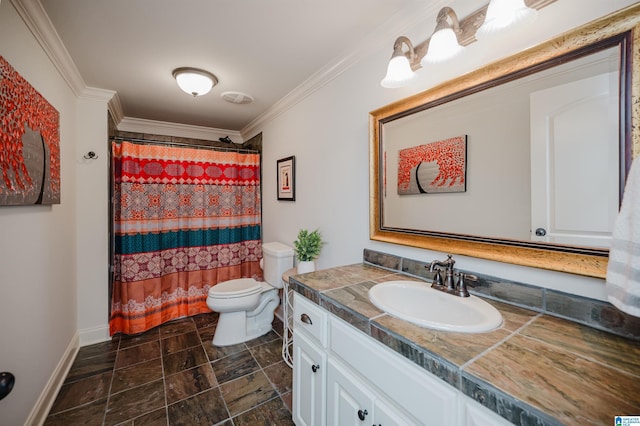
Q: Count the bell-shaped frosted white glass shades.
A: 3